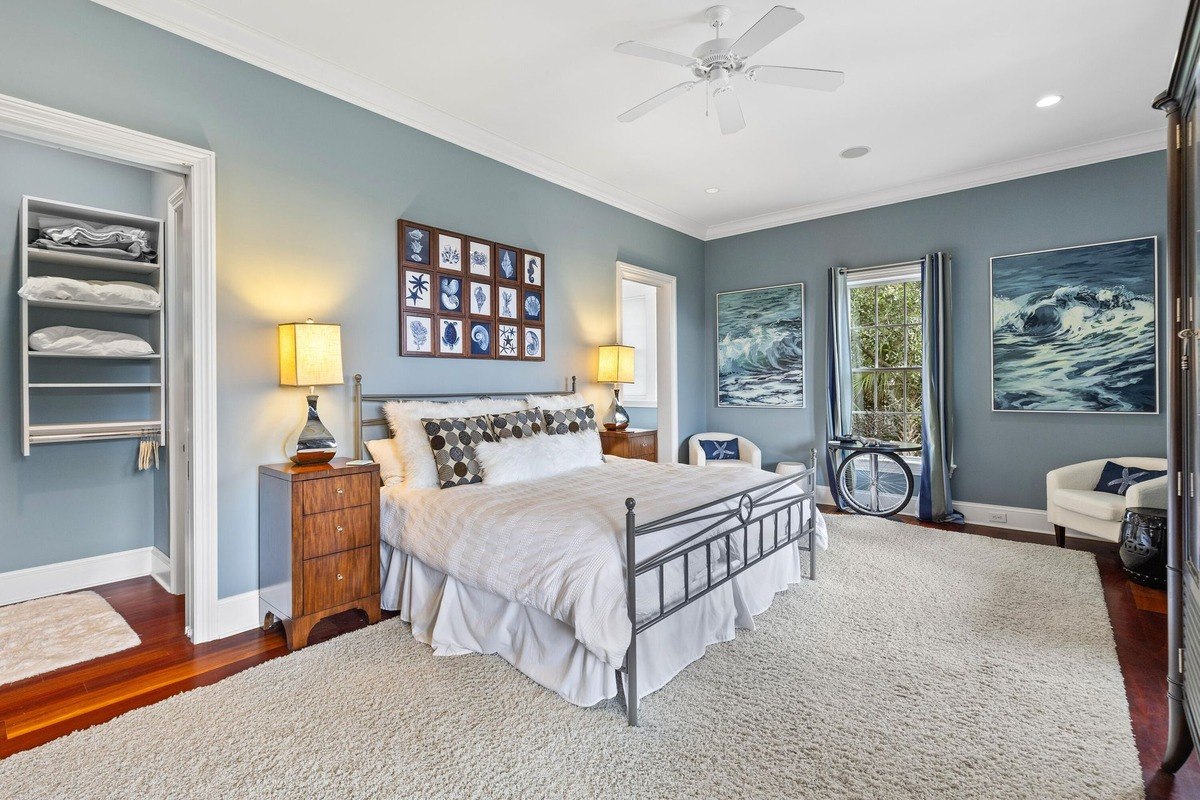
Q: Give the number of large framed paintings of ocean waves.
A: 2